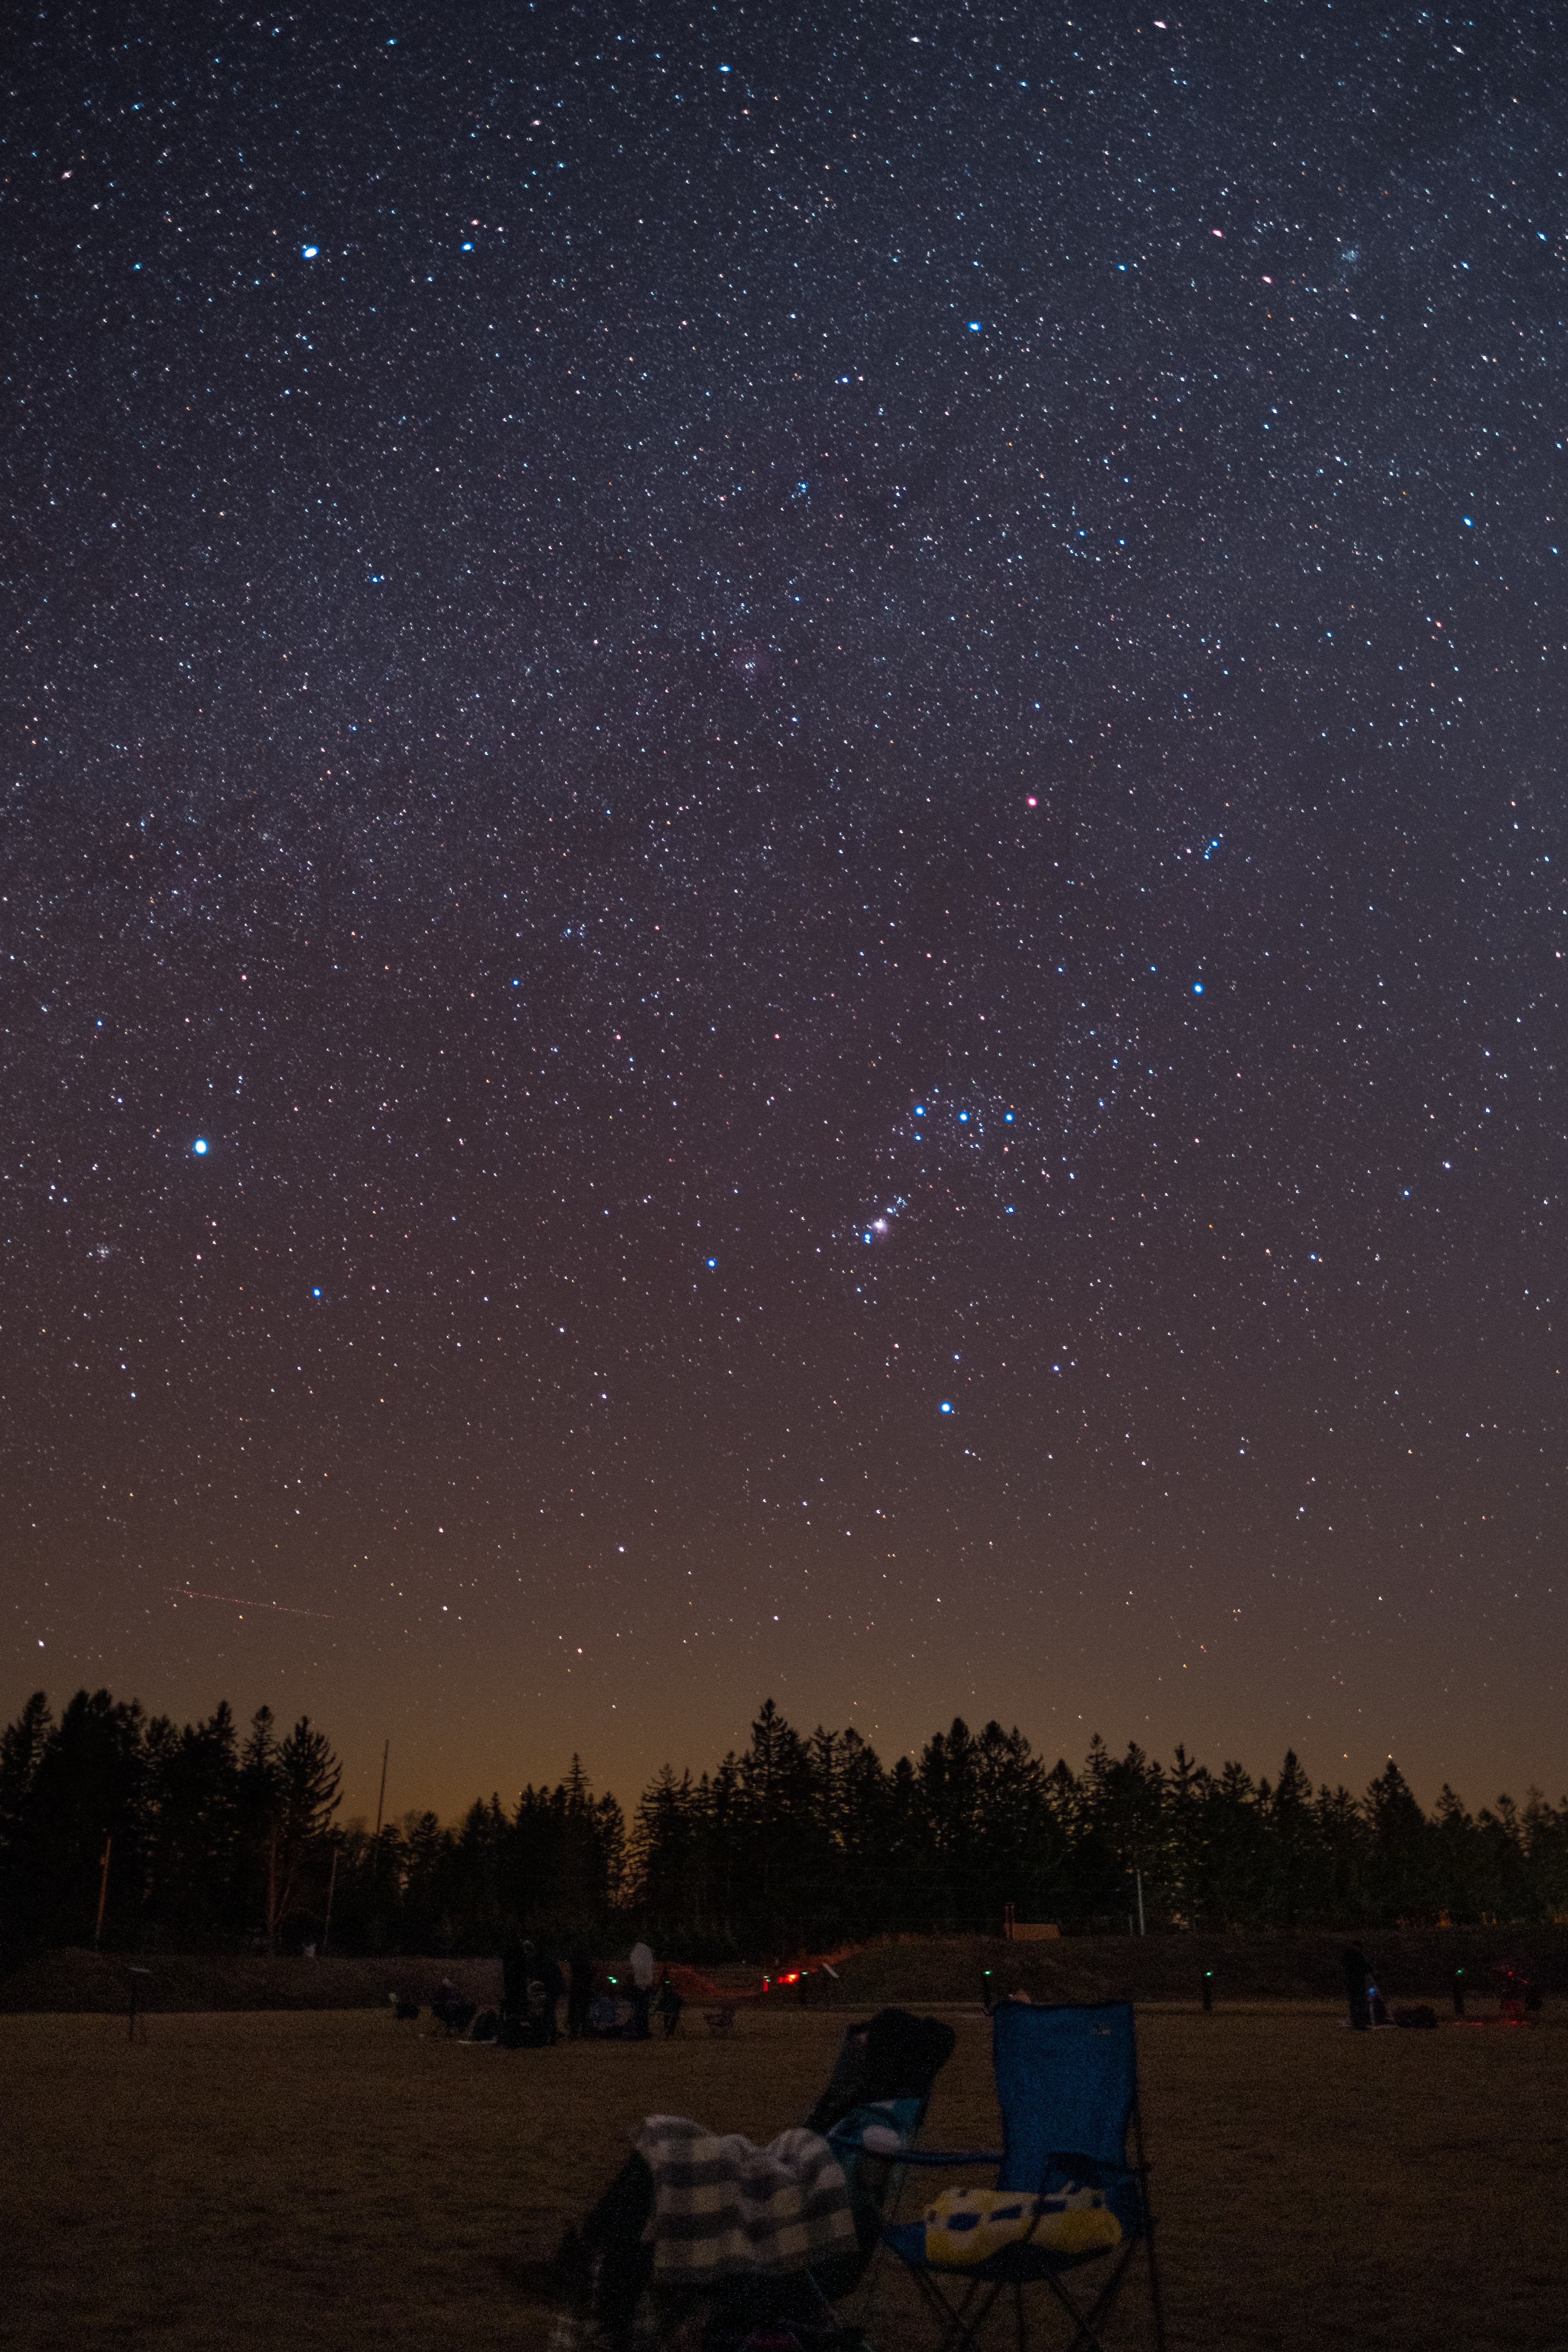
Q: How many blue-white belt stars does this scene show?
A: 3